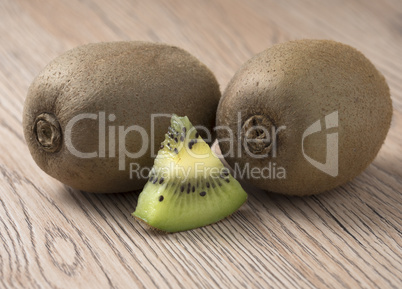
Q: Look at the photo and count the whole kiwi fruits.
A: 2